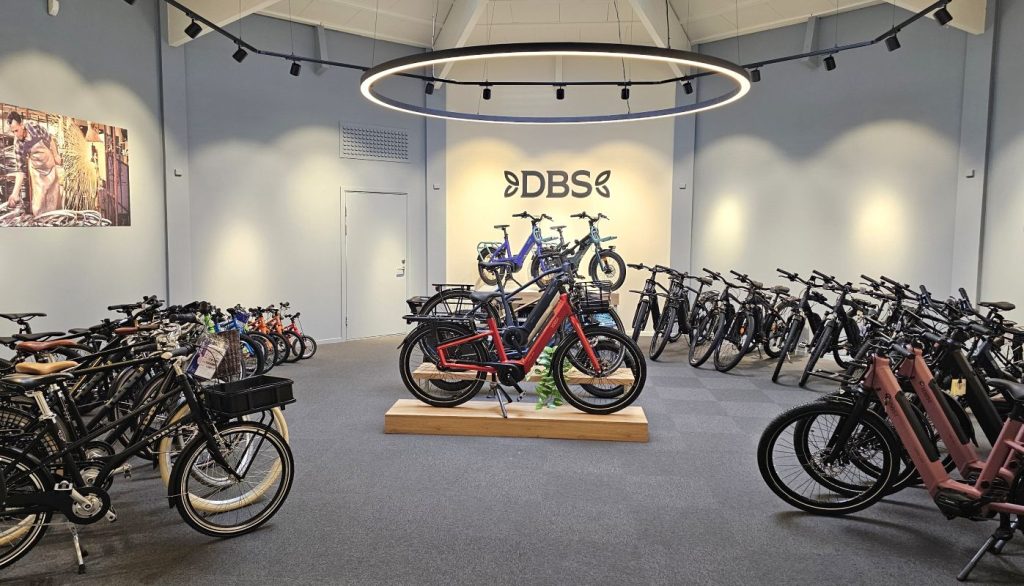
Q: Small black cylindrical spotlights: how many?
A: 12